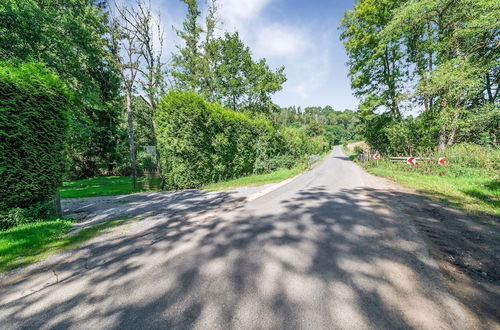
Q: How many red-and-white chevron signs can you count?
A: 3